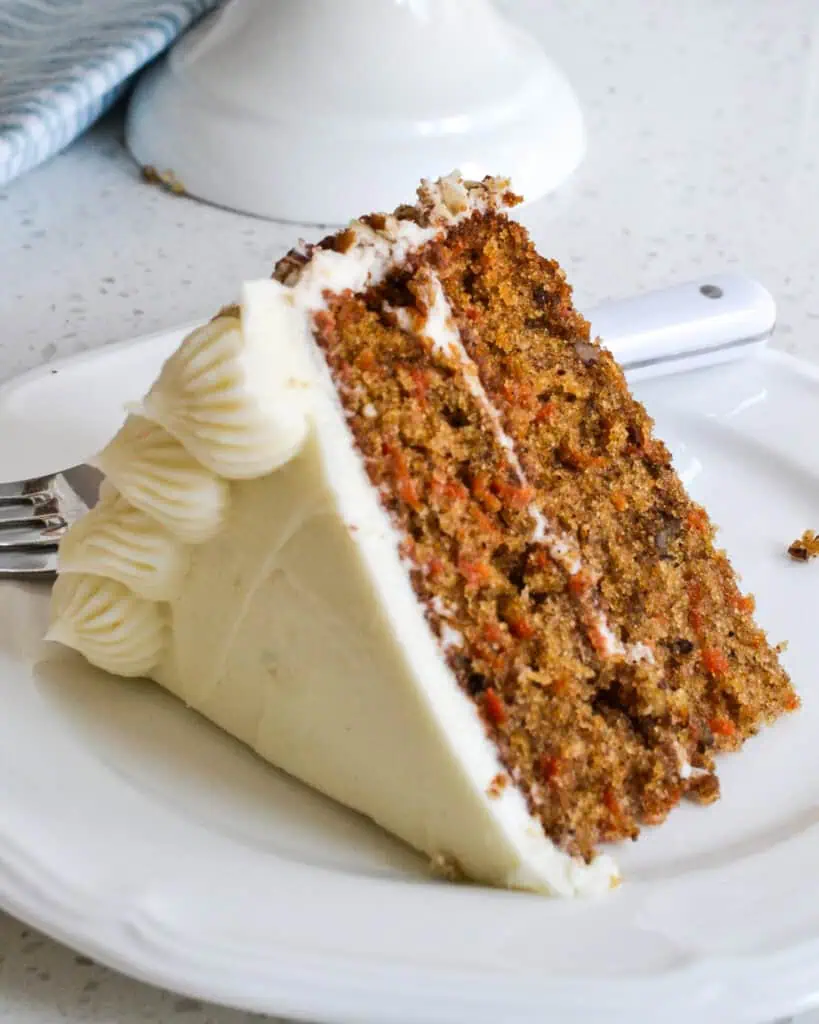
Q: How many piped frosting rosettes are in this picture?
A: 4